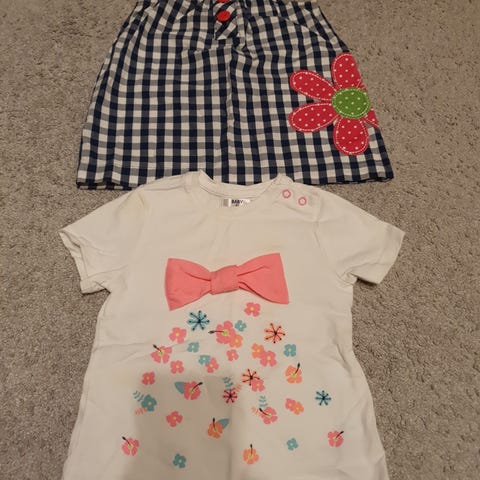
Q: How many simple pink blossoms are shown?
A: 10